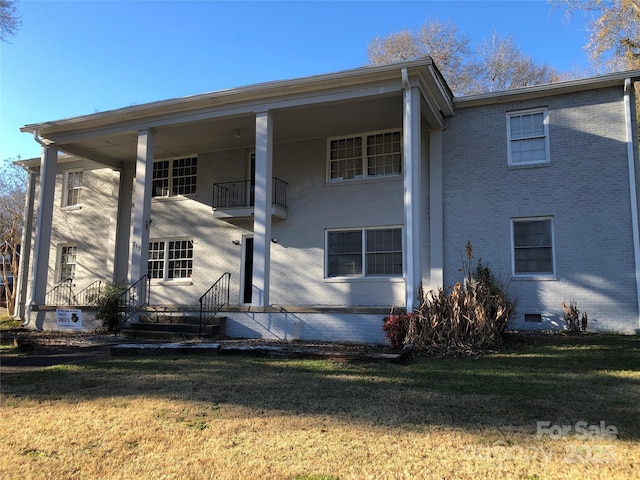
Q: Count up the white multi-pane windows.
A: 8